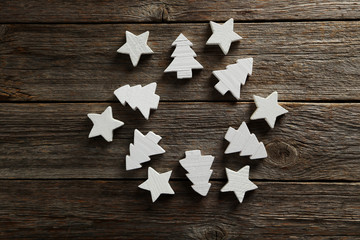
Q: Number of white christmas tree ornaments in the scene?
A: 6